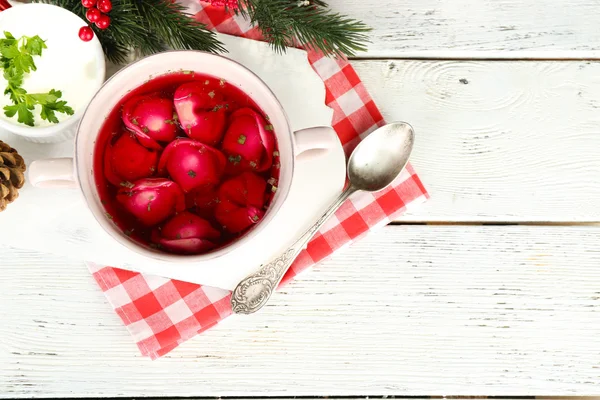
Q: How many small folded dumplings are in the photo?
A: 8